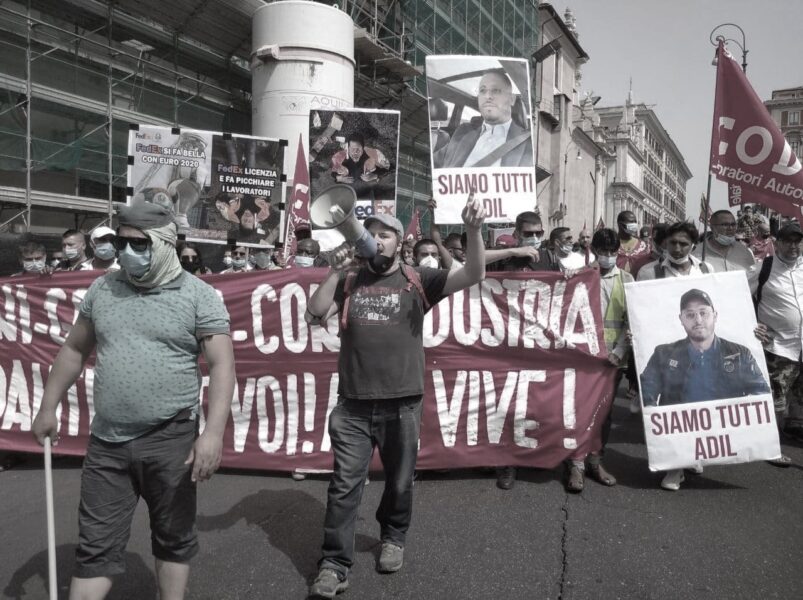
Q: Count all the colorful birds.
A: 0